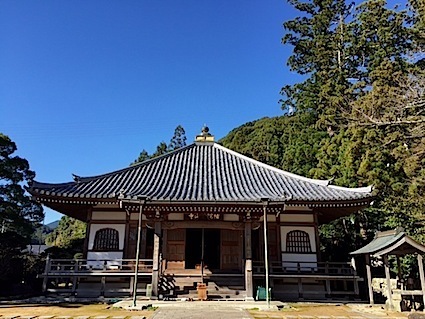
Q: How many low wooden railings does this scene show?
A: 2